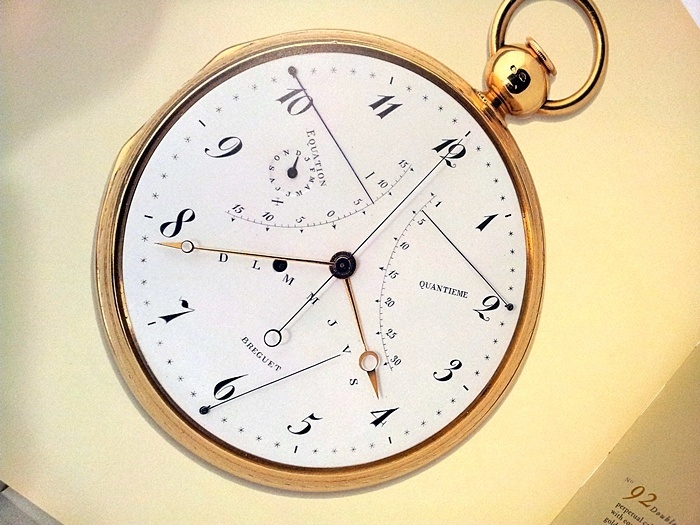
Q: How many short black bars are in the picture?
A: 9